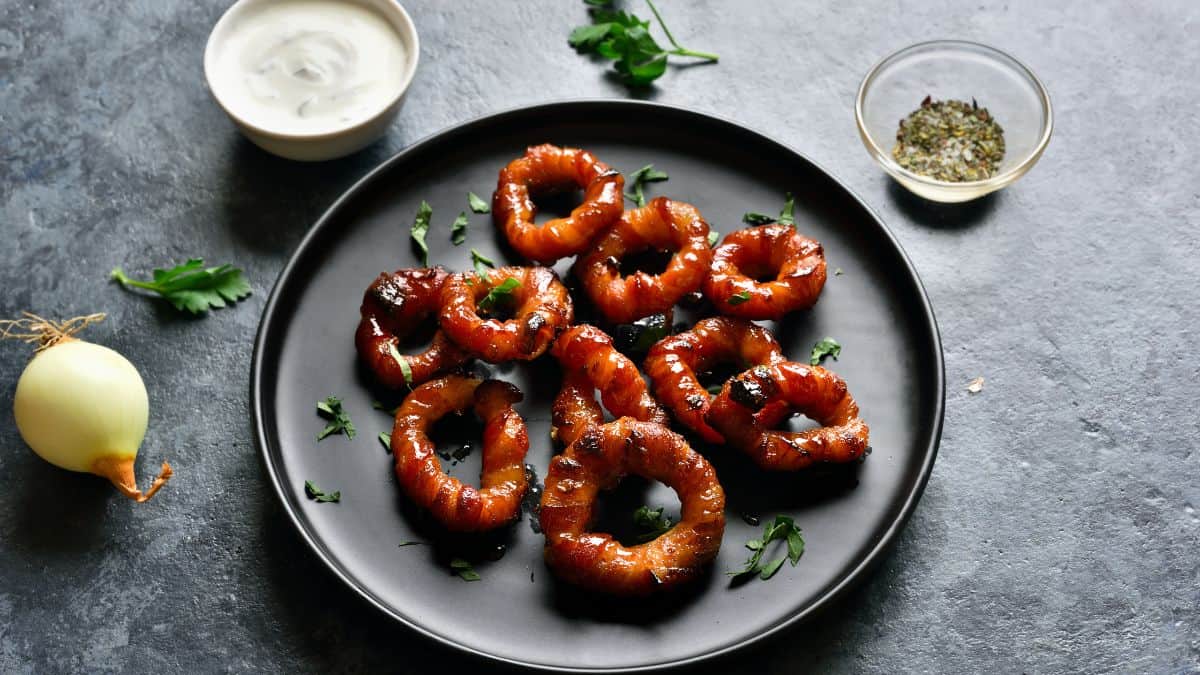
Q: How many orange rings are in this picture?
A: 10